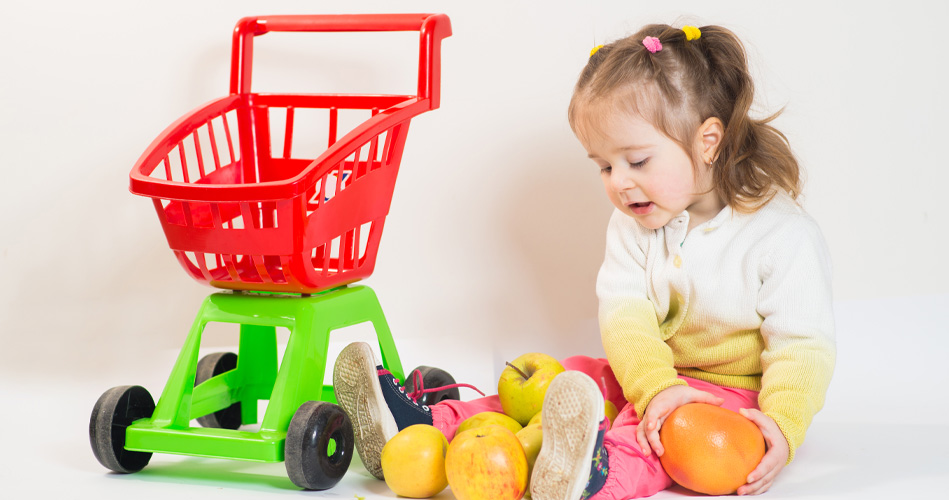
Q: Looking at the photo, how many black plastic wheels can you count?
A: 4